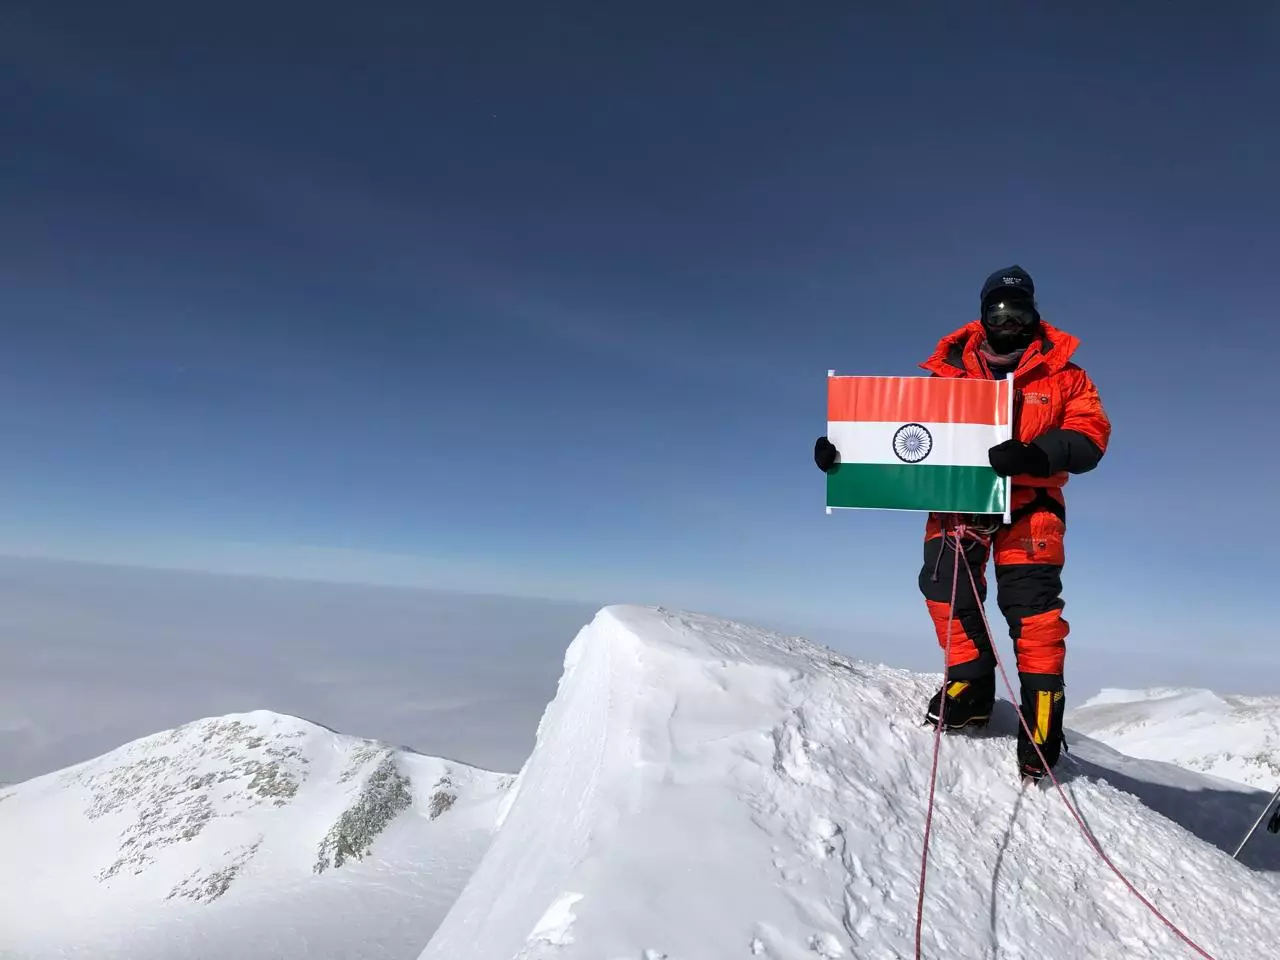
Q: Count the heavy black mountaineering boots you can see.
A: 2